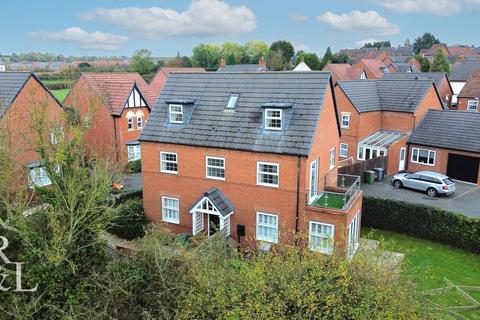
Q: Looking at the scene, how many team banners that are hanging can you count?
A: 0